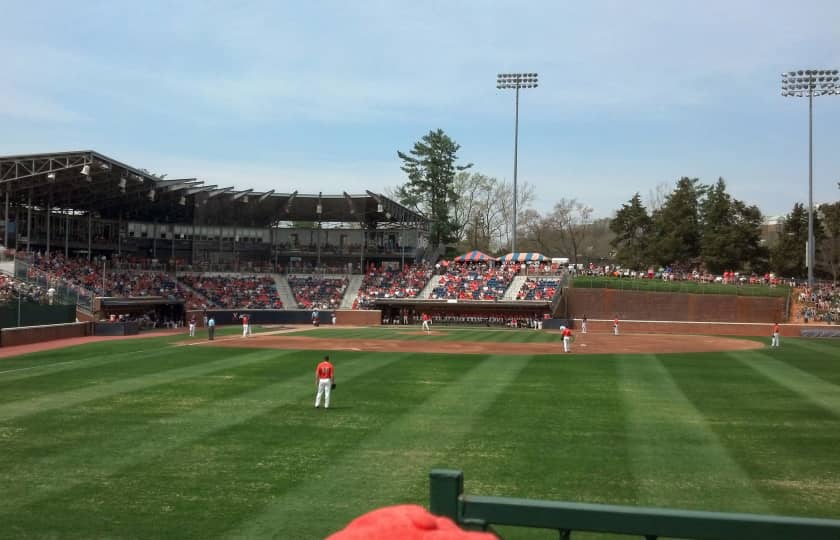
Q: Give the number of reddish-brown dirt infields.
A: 1